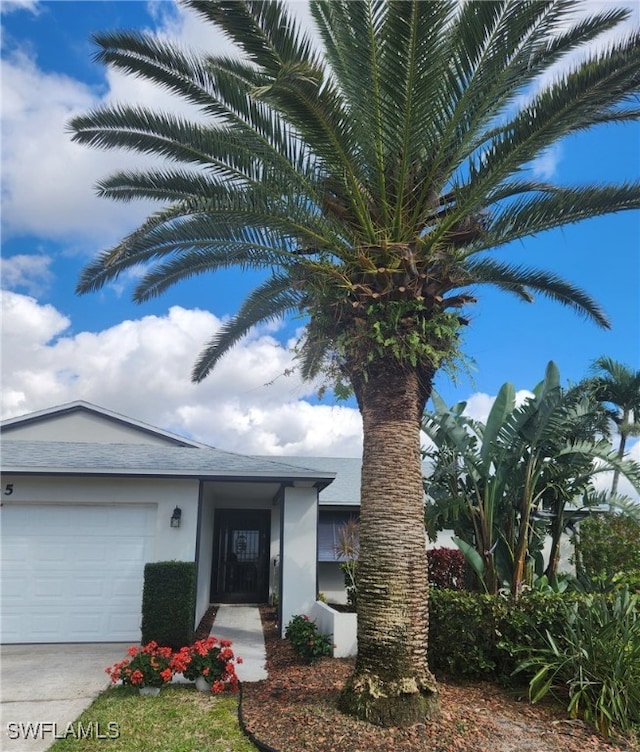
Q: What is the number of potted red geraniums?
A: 2